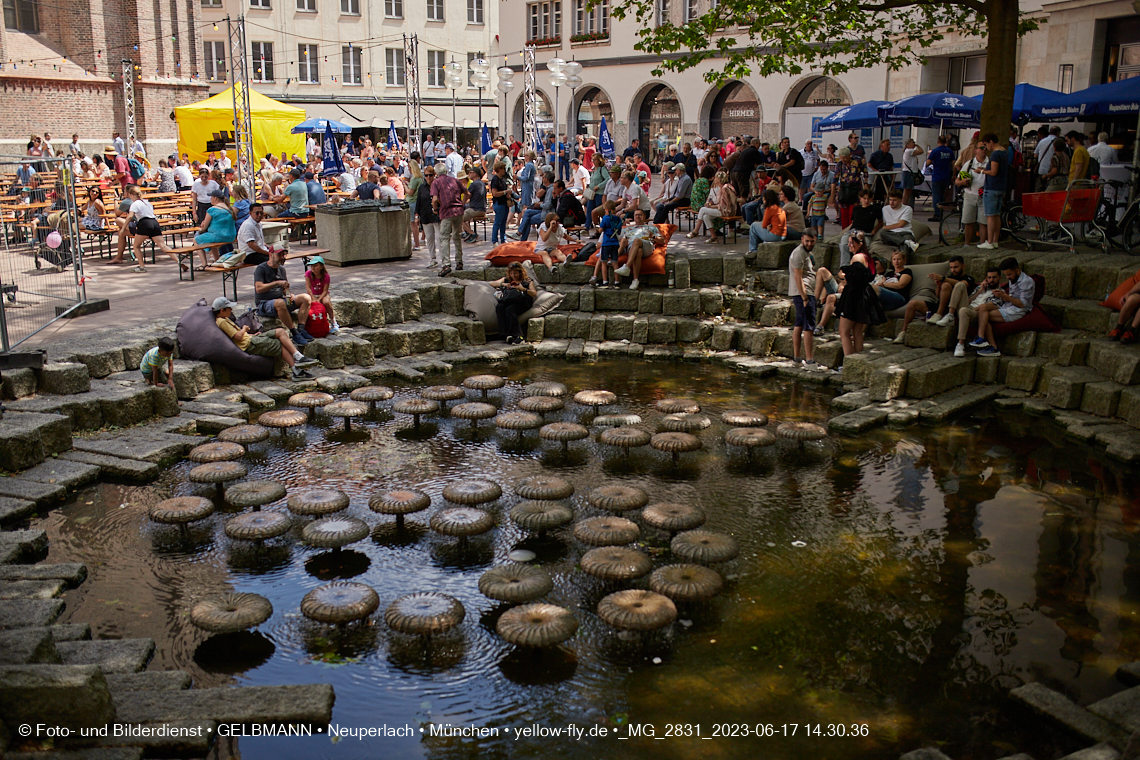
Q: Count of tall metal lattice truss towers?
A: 4